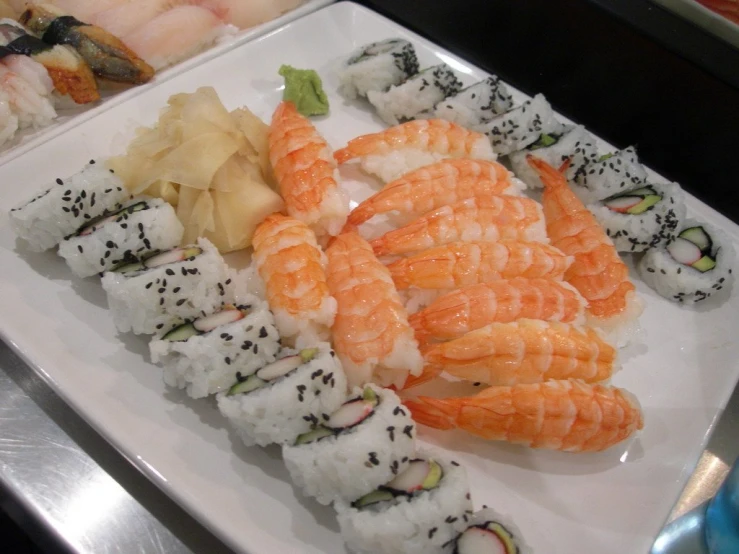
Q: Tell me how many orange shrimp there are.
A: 11